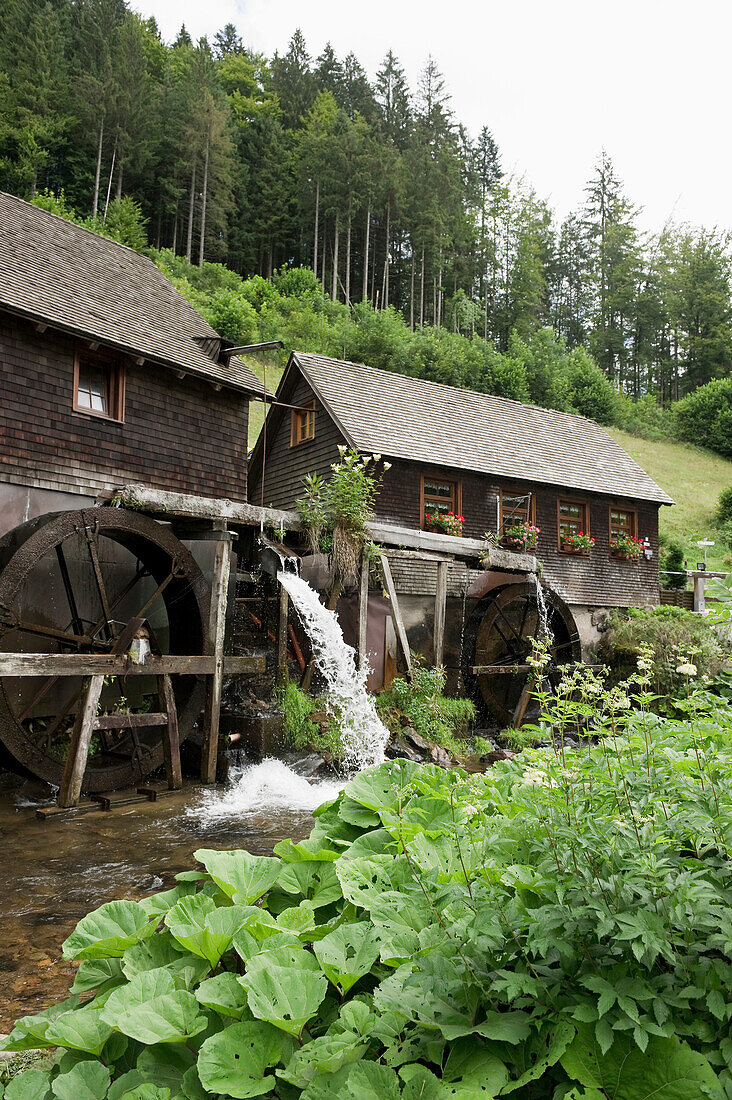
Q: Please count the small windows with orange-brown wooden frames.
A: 6